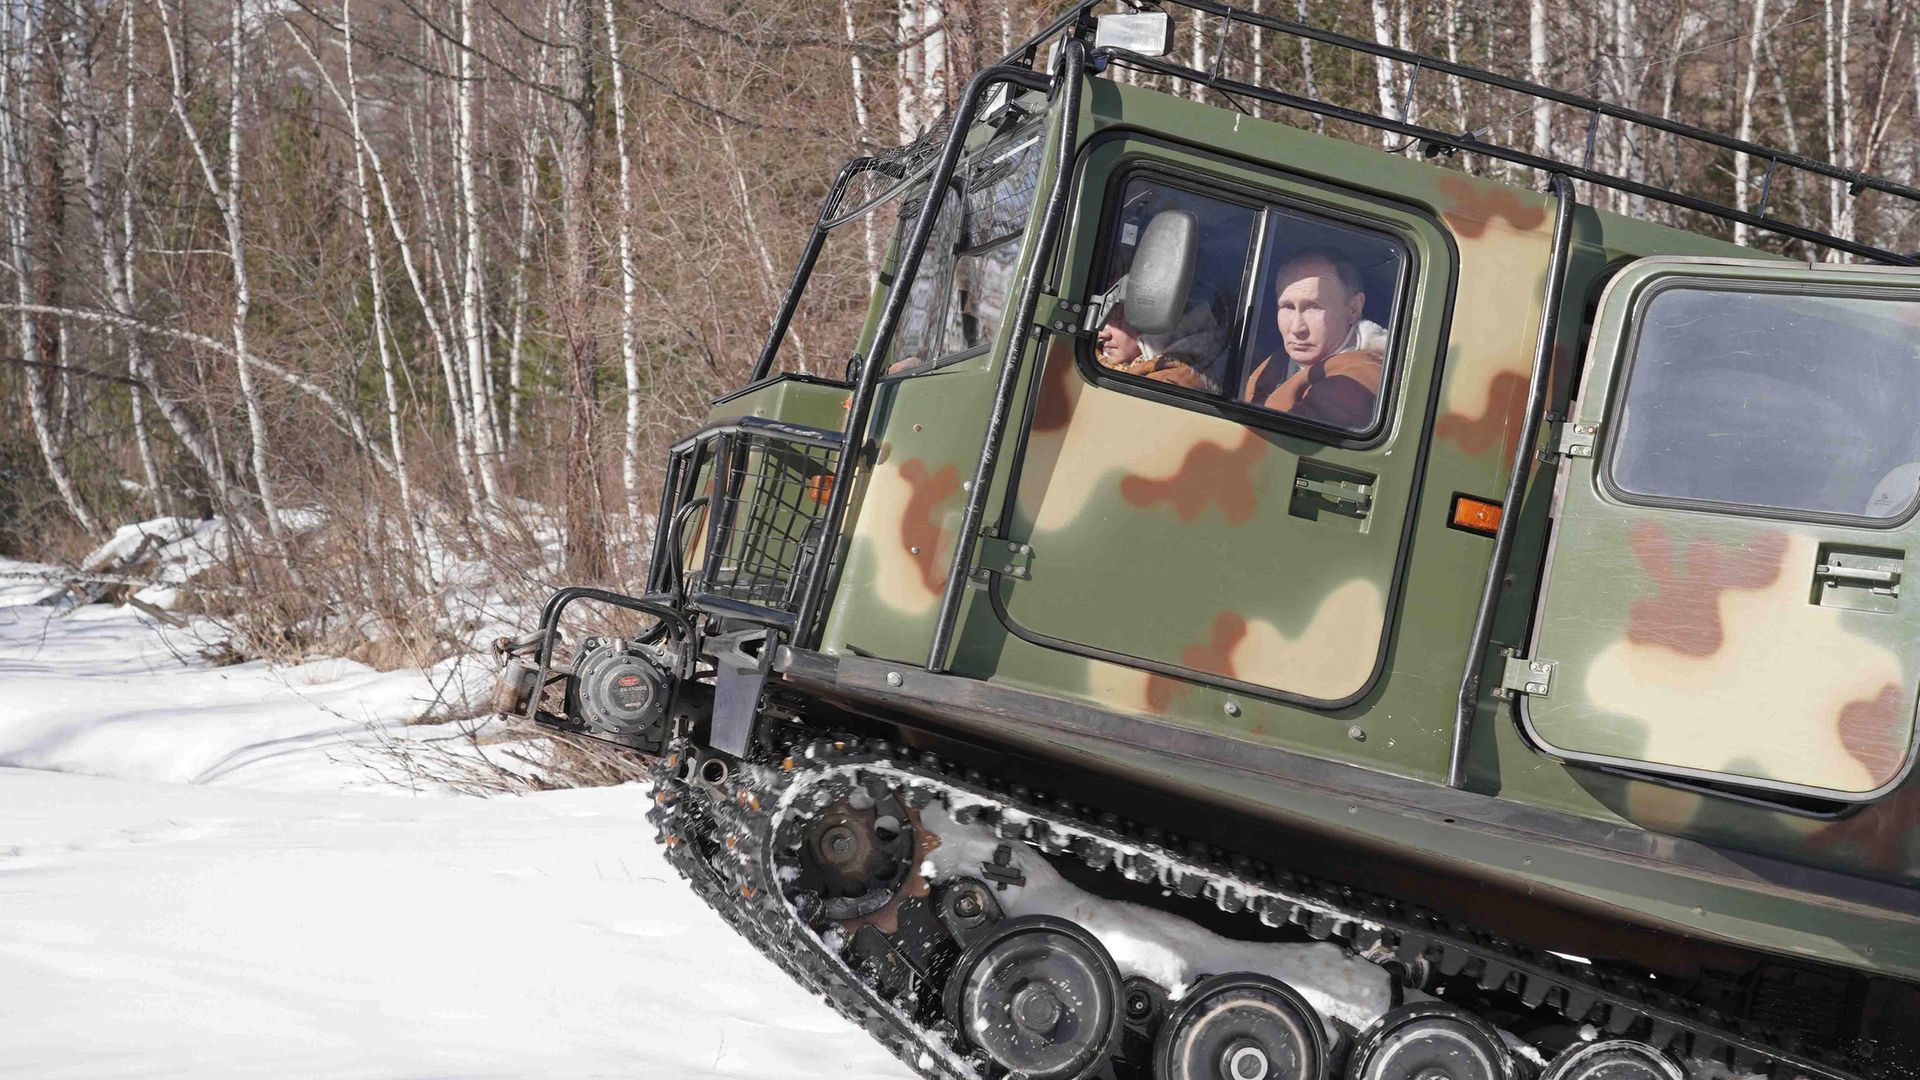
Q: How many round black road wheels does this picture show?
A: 4